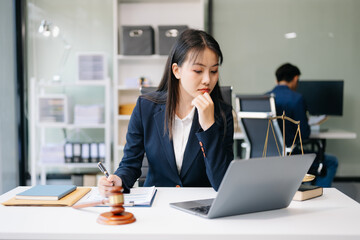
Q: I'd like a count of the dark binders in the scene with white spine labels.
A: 5